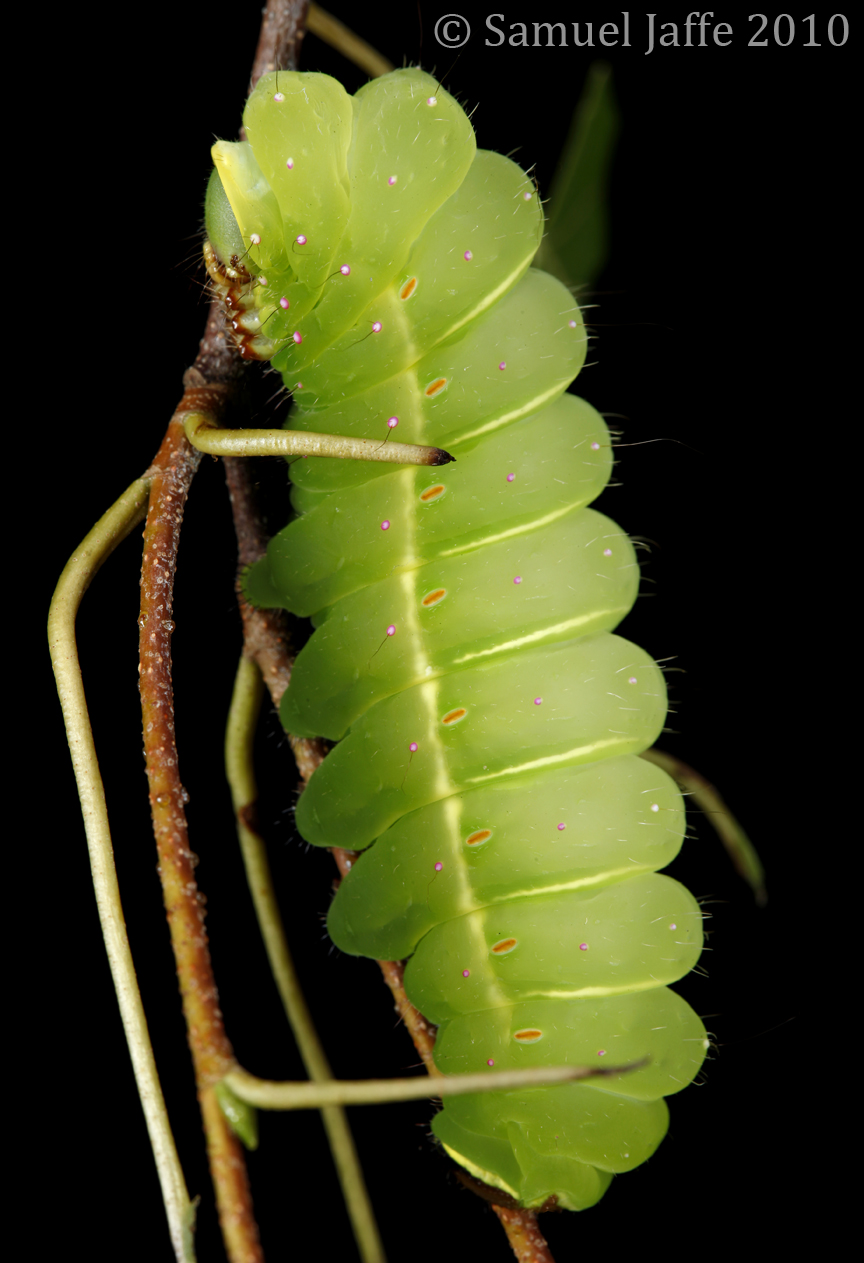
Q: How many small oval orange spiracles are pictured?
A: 8